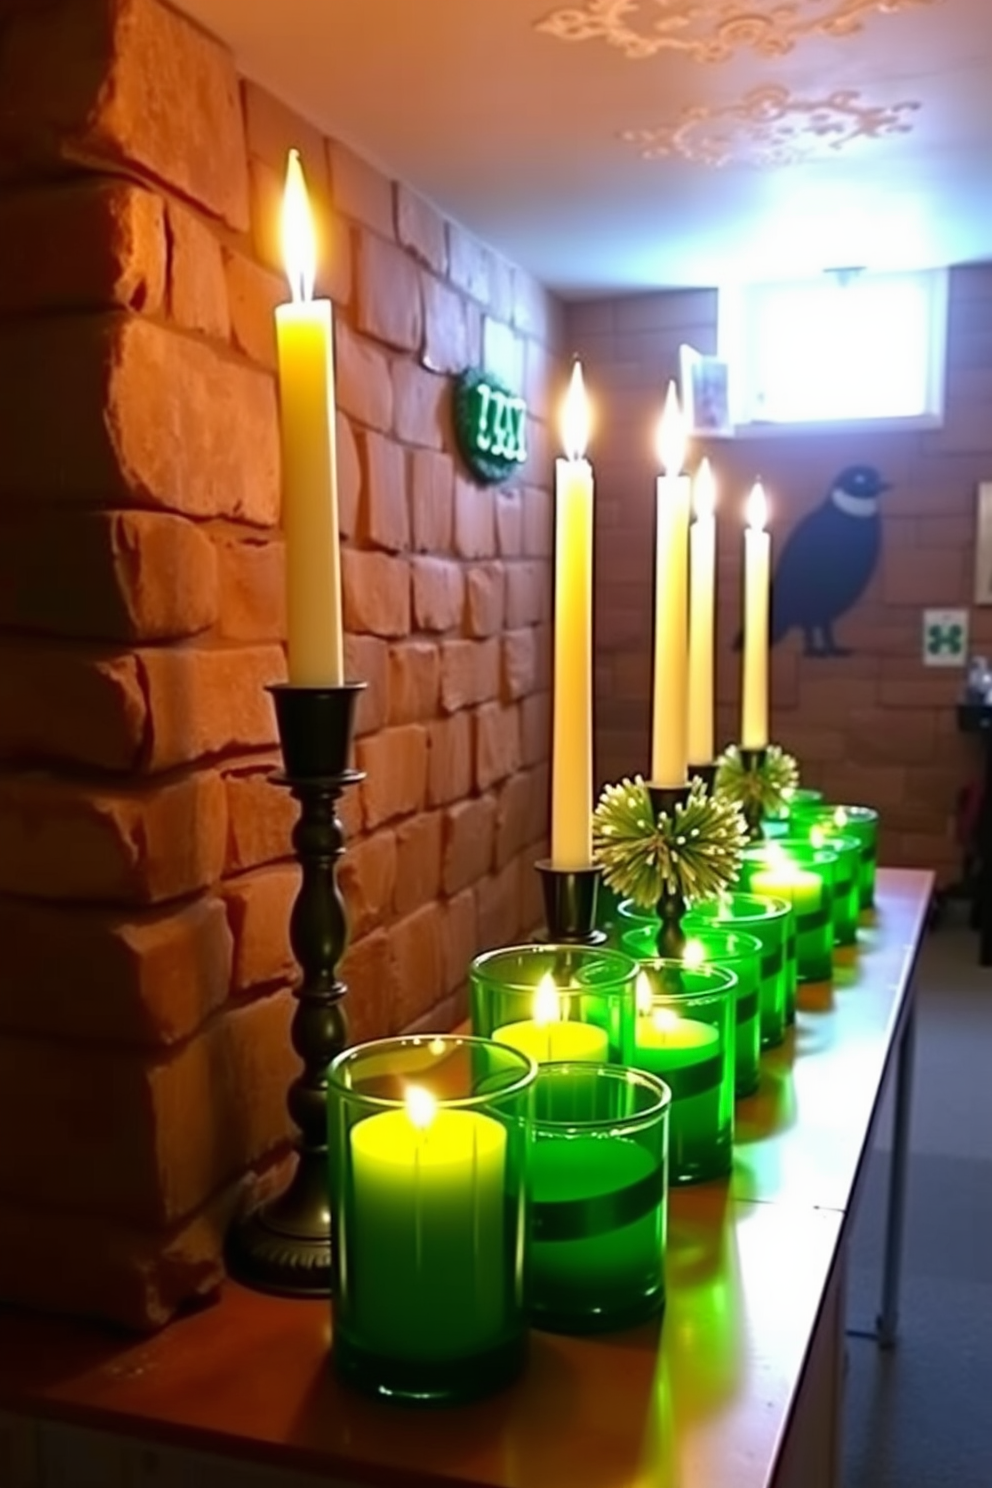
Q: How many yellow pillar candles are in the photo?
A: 5